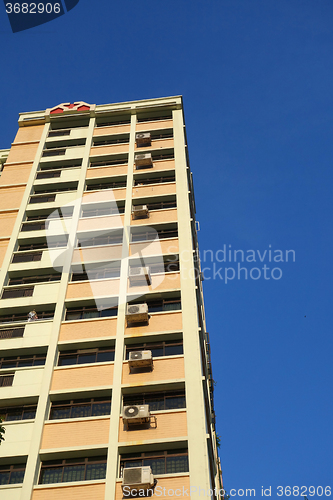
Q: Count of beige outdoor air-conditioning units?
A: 8